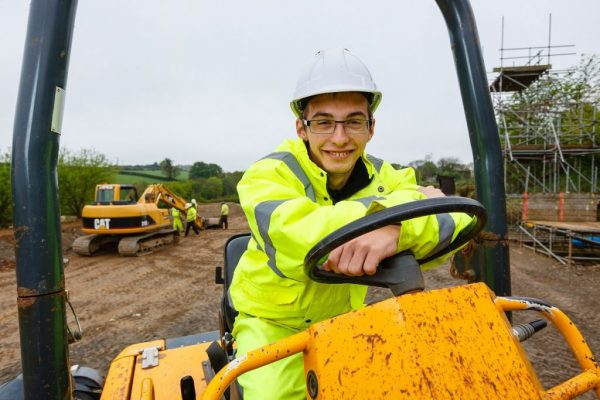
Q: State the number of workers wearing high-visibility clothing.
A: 5